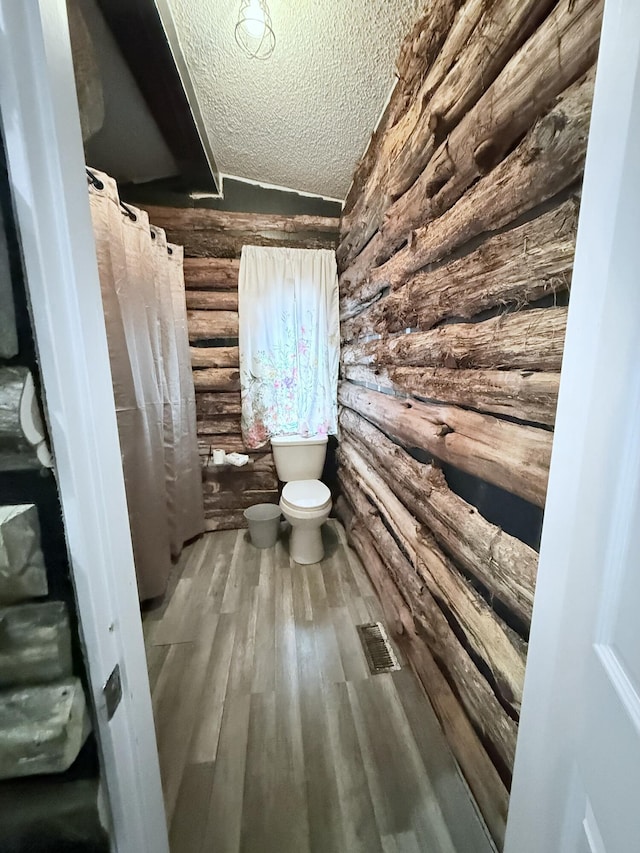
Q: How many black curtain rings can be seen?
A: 4